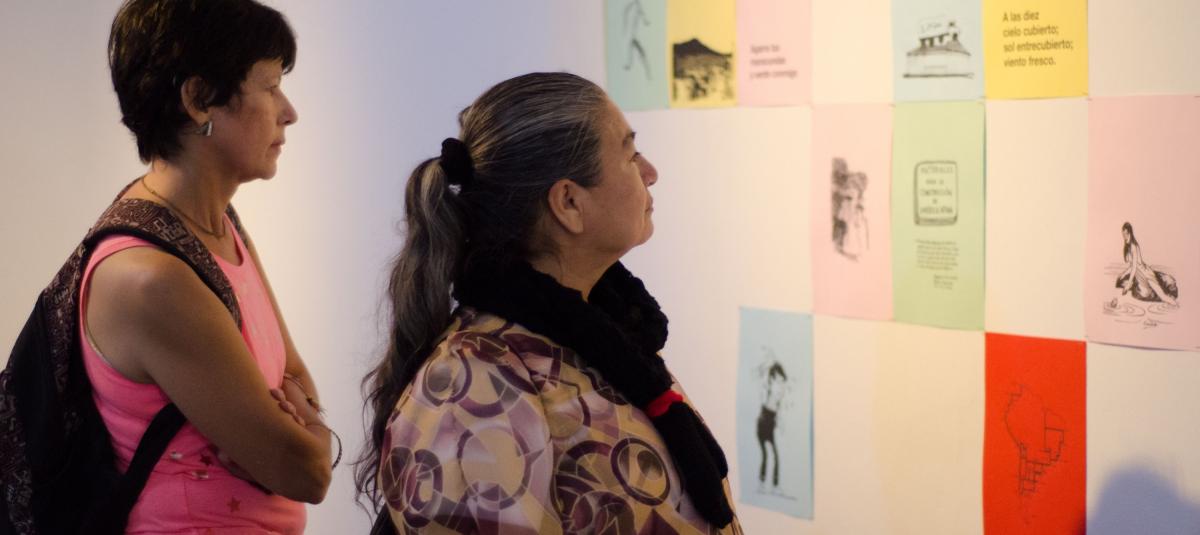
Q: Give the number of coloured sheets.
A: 10